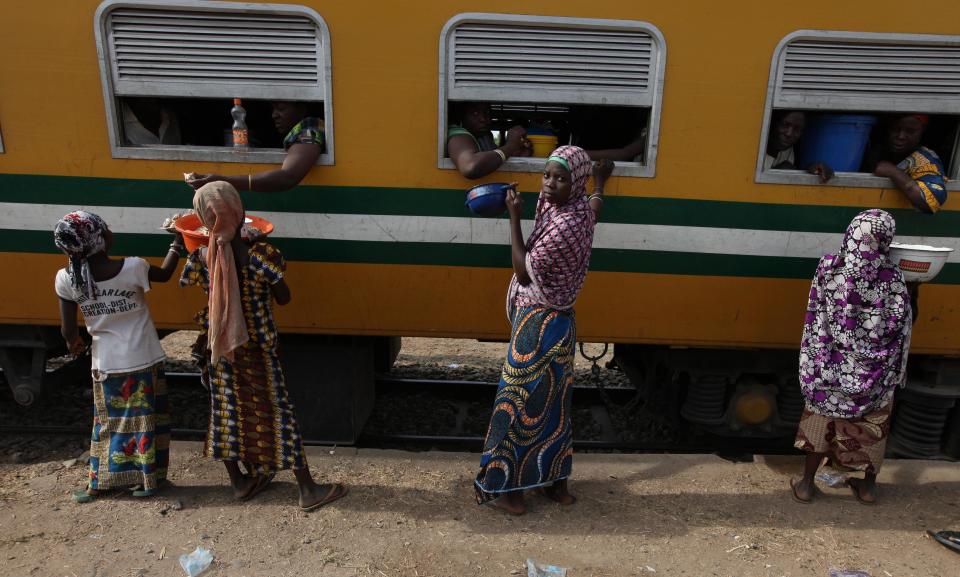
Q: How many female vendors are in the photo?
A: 4